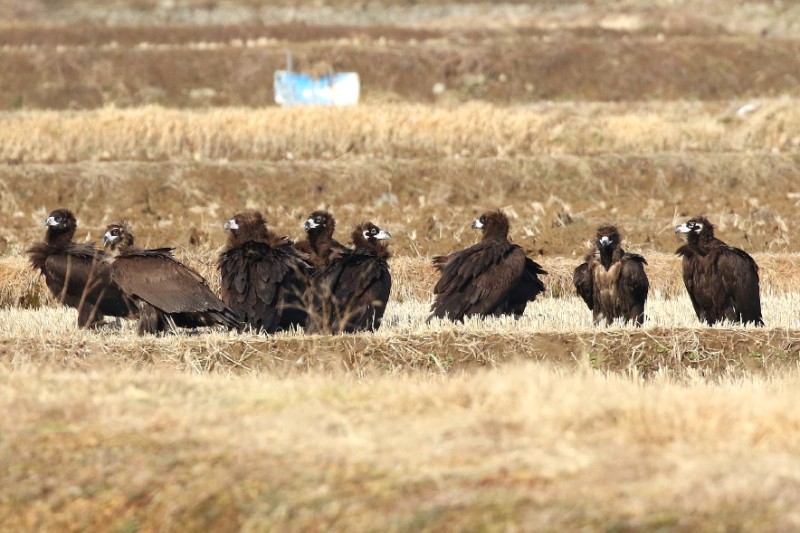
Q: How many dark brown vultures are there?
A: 8